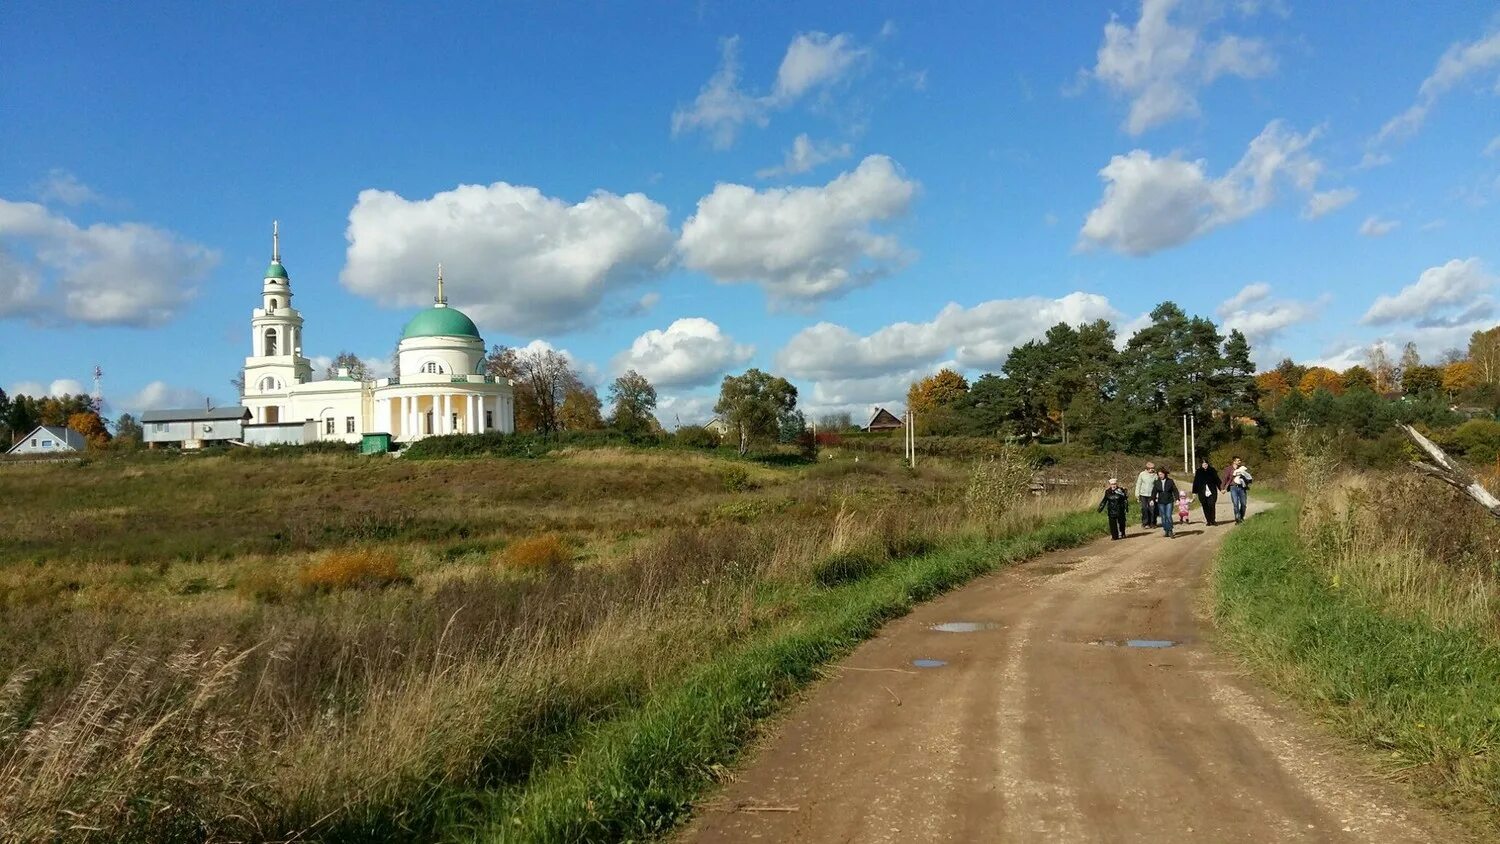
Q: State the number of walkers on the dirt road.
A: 6